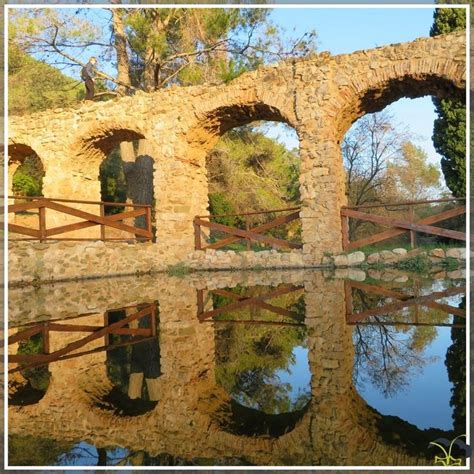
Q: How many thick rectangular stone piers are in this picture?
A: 3